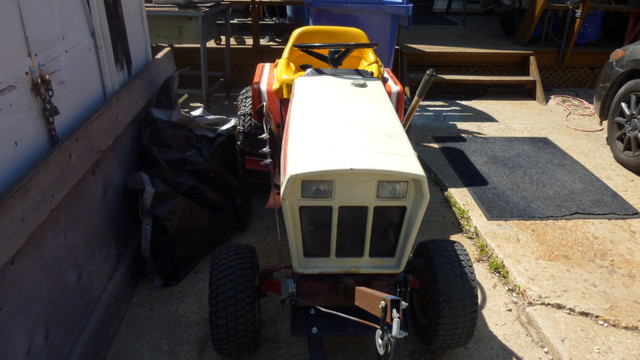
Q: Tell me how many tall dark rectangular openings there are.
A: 3